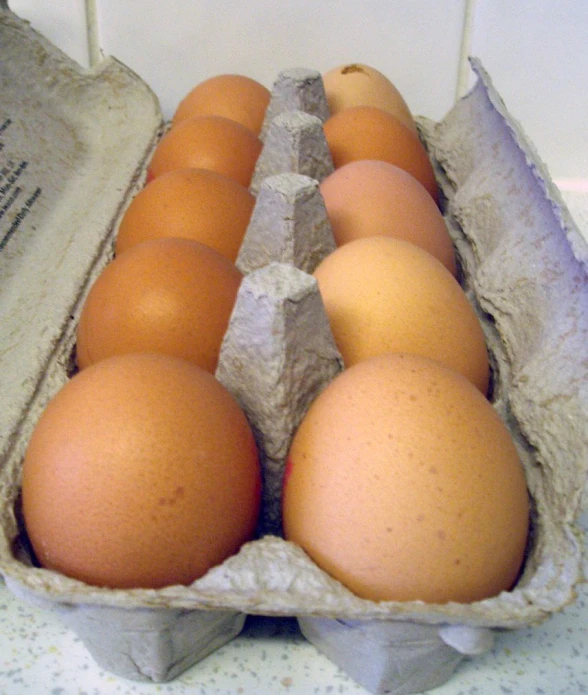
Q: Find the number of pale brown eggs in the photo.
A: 4